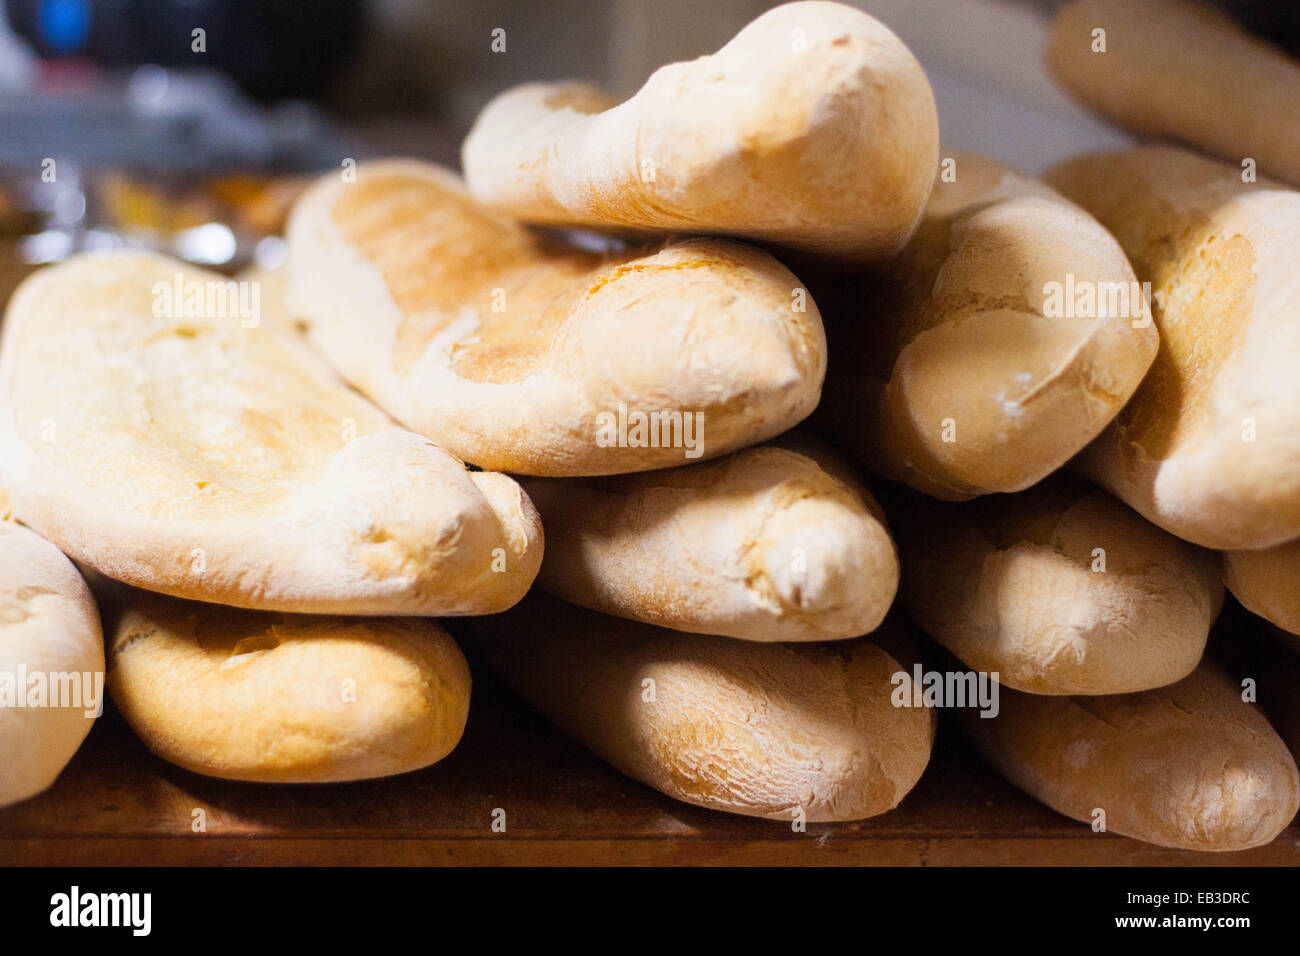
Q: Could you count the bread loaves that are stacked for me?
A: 13